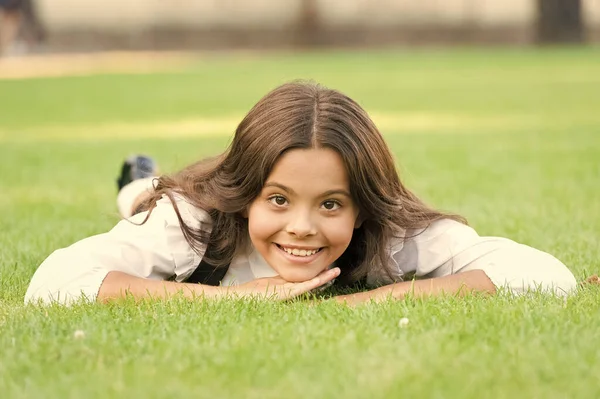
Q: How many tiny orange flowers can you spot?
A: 0